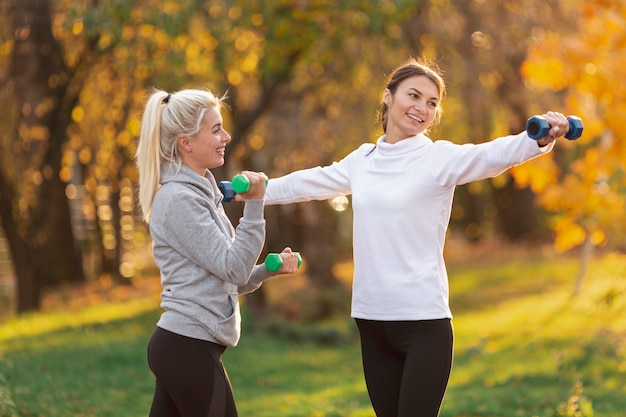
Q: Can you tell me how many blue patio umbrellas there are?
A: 0